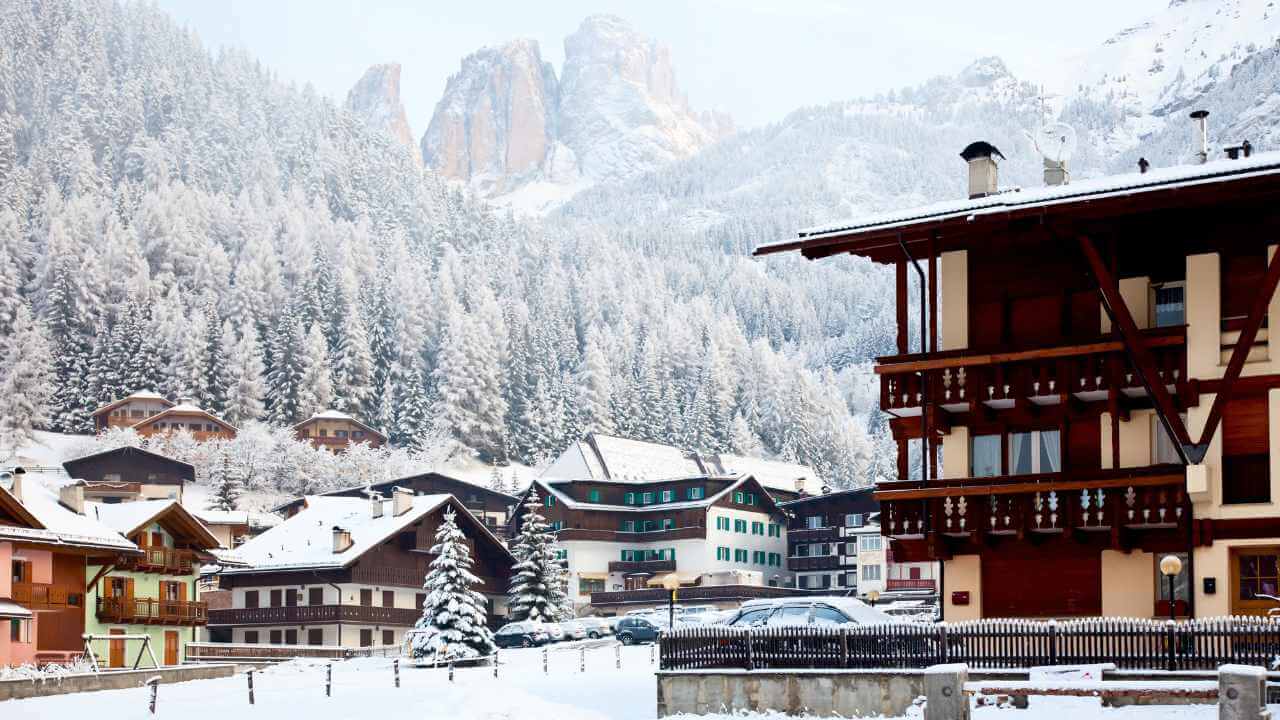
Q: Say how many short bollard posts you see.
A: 10